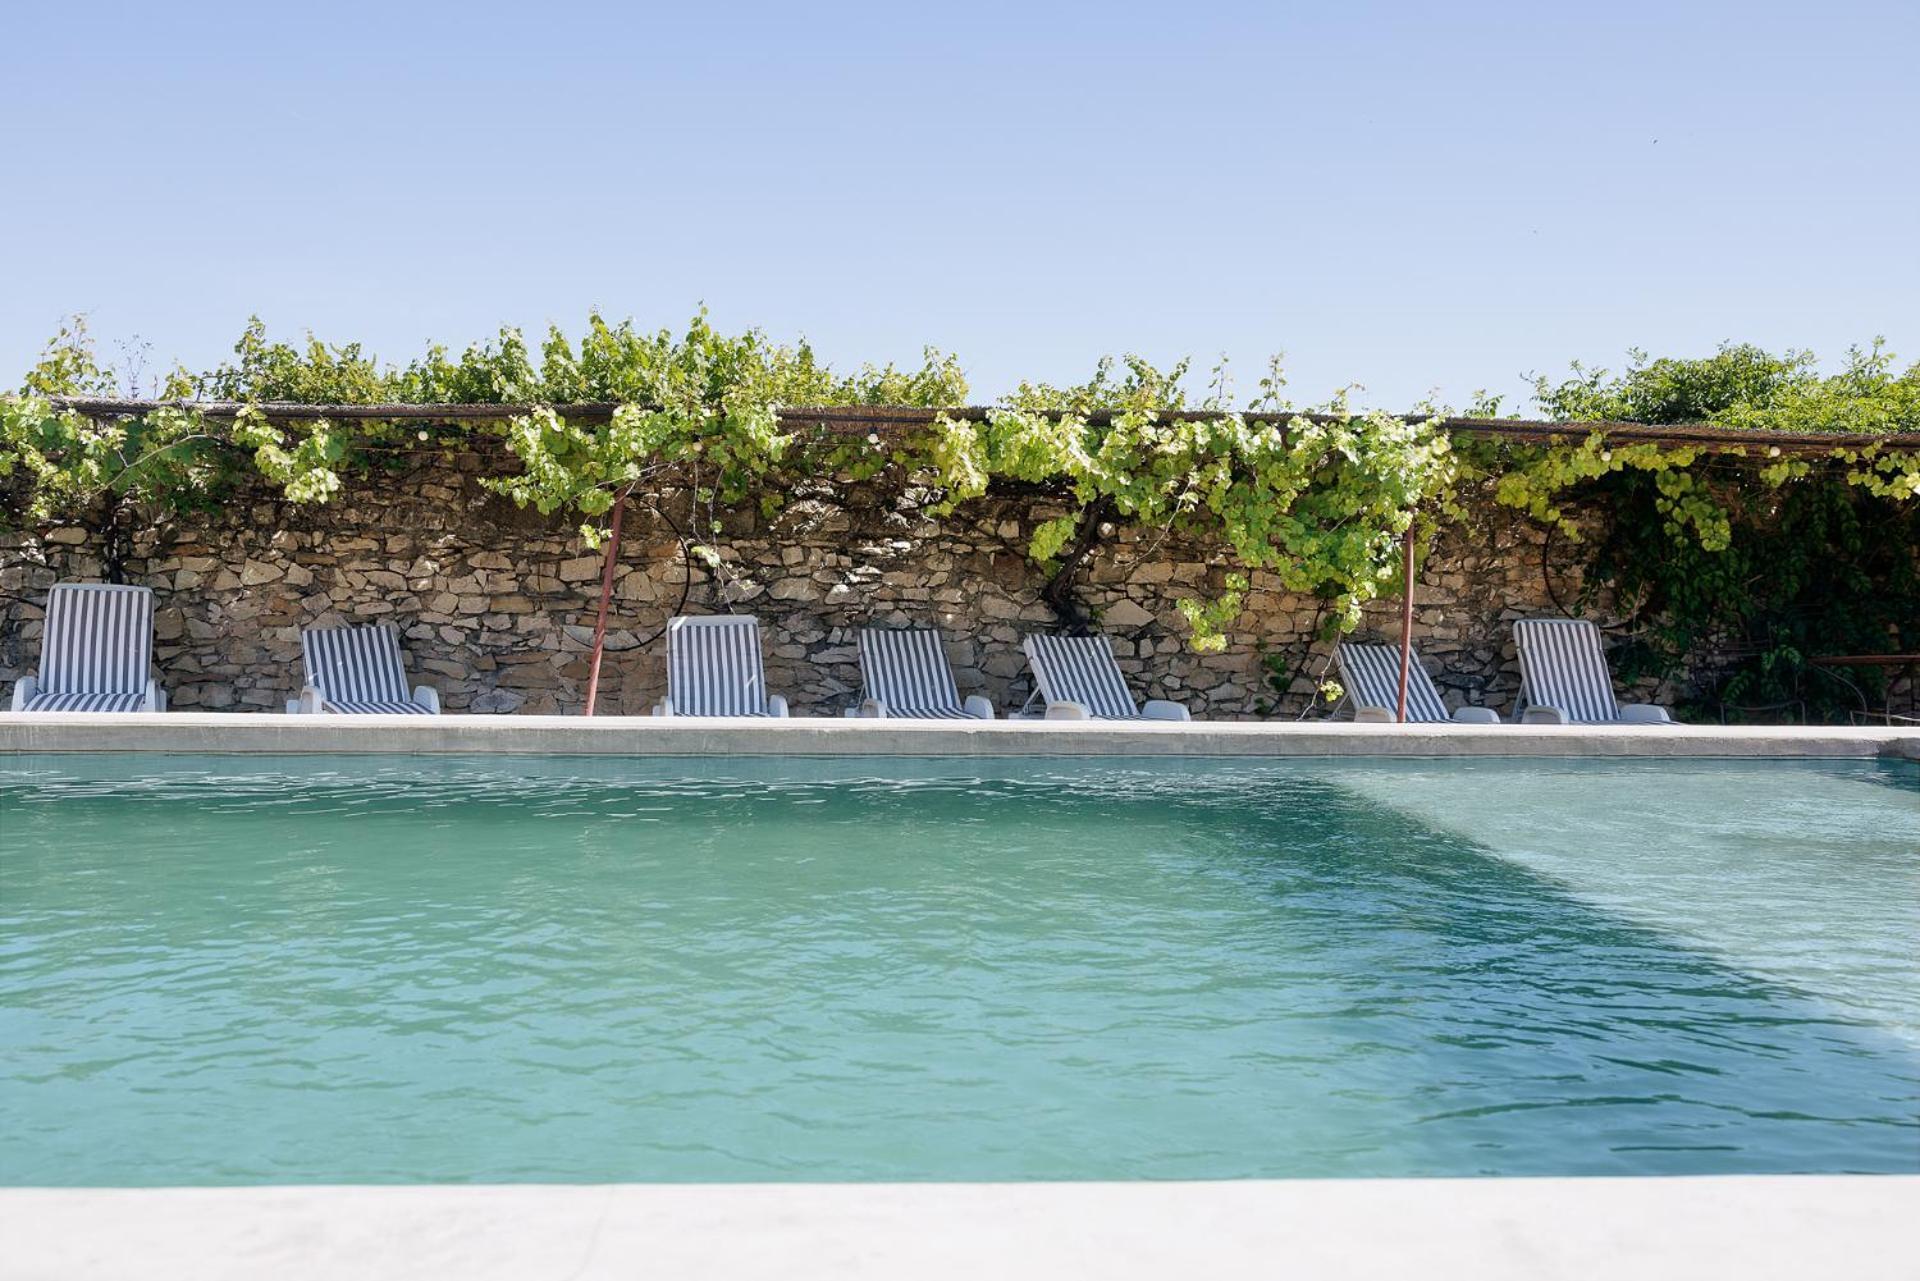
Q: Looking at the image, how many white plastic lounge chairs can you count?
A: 7